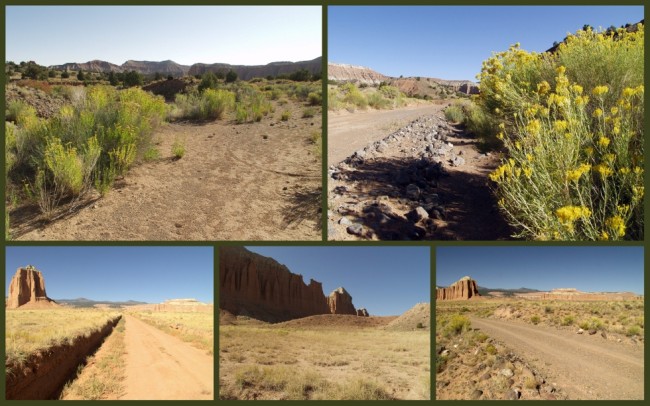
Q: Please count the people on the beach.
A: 0